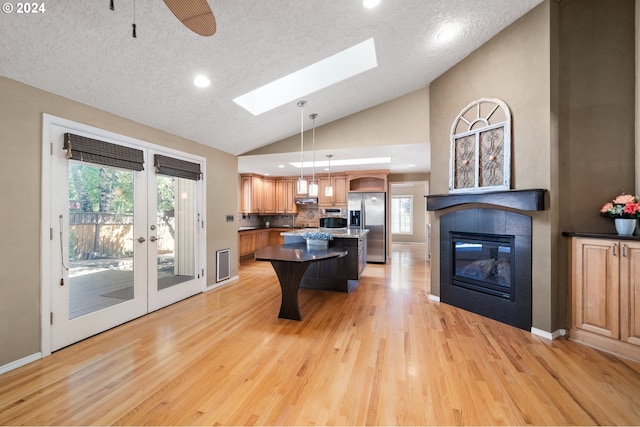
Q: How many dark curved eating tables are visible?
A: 1